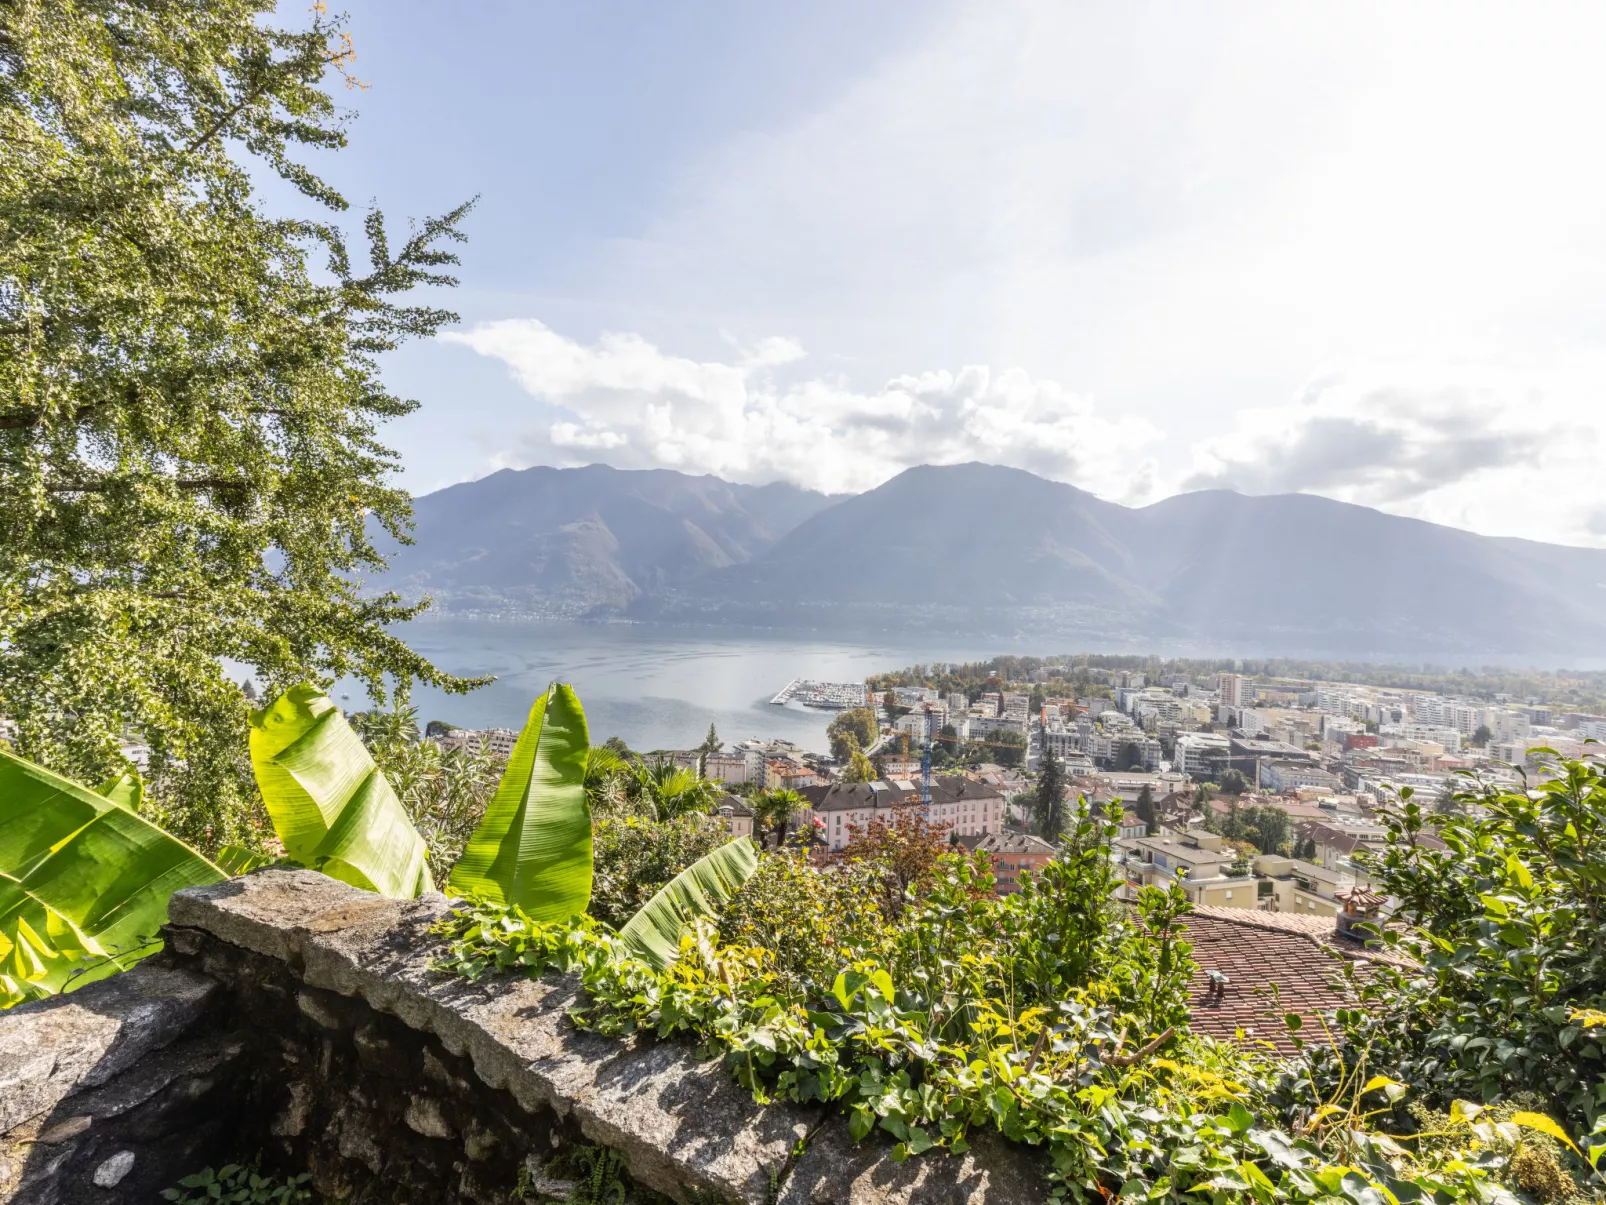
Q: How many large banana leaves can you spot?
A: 4